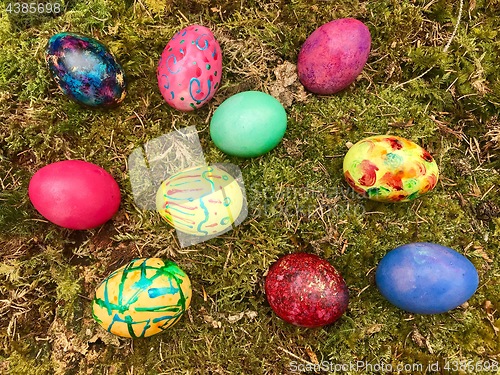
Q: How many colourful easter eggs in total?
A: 10